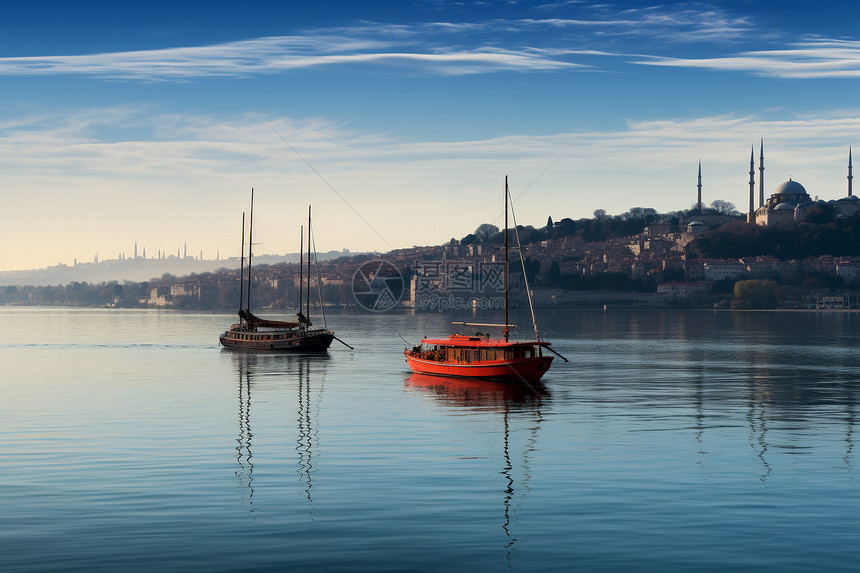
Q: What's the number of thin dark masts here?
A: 5